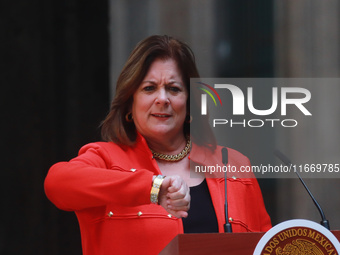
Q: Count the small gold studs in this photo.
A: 6